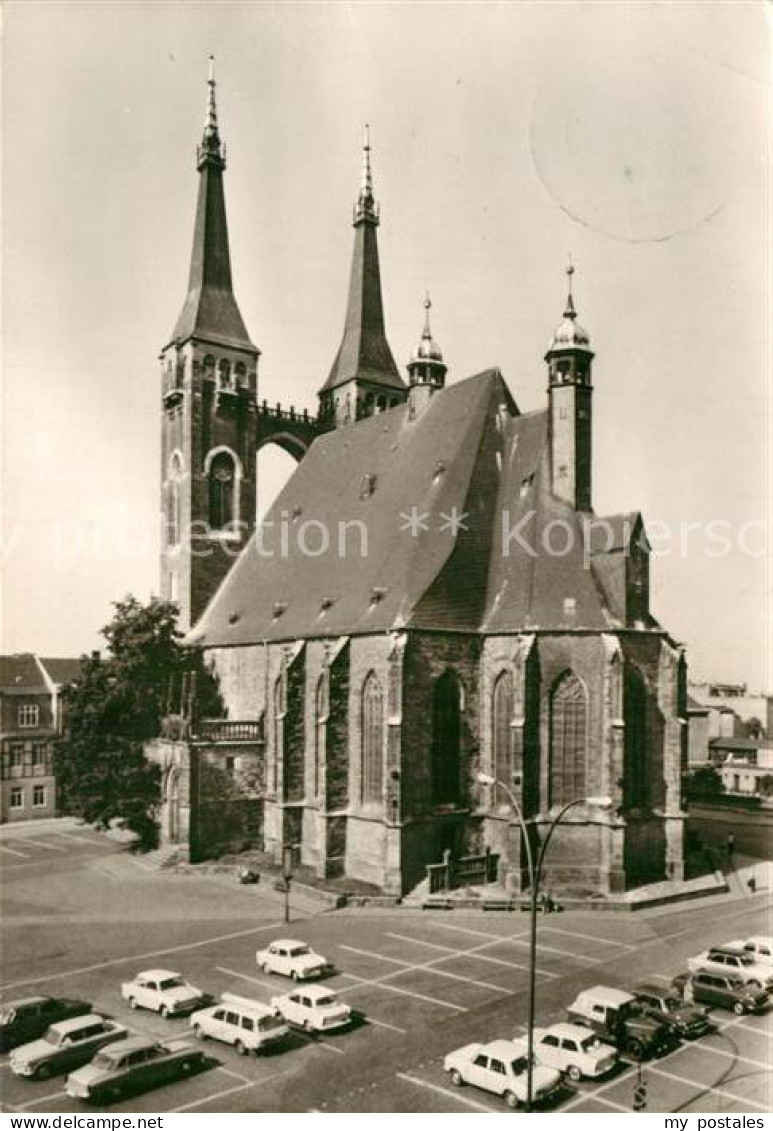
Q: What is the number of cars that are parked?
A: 14